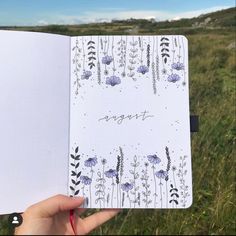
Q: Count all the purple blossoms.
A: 12